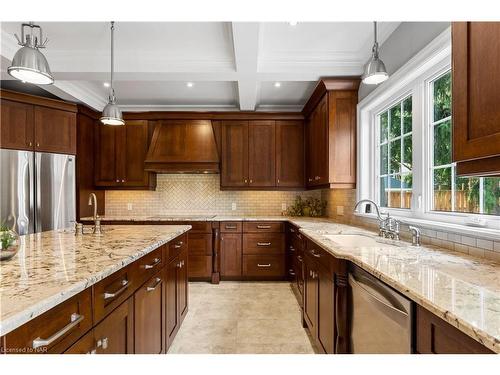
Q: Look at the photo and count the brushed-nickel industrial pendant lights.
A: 3